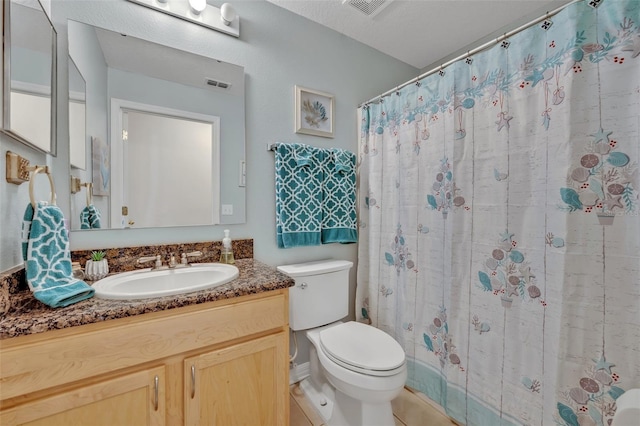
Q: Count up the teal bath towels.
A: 2